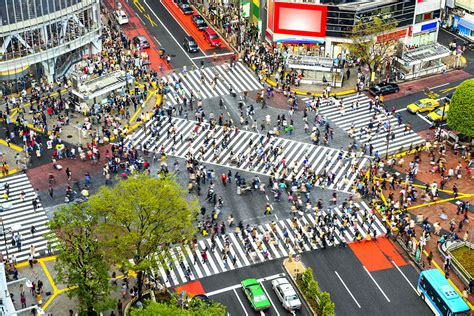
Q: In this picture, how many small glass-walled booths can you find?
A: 3